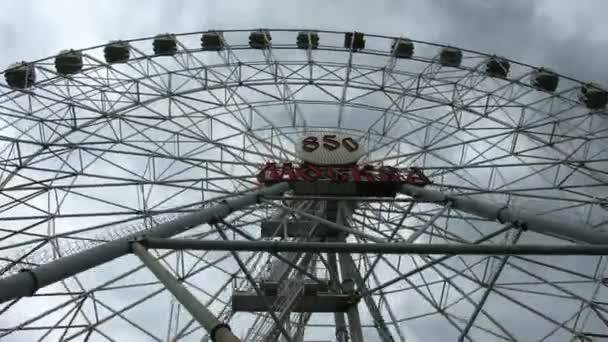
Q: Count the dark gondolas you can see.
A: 13